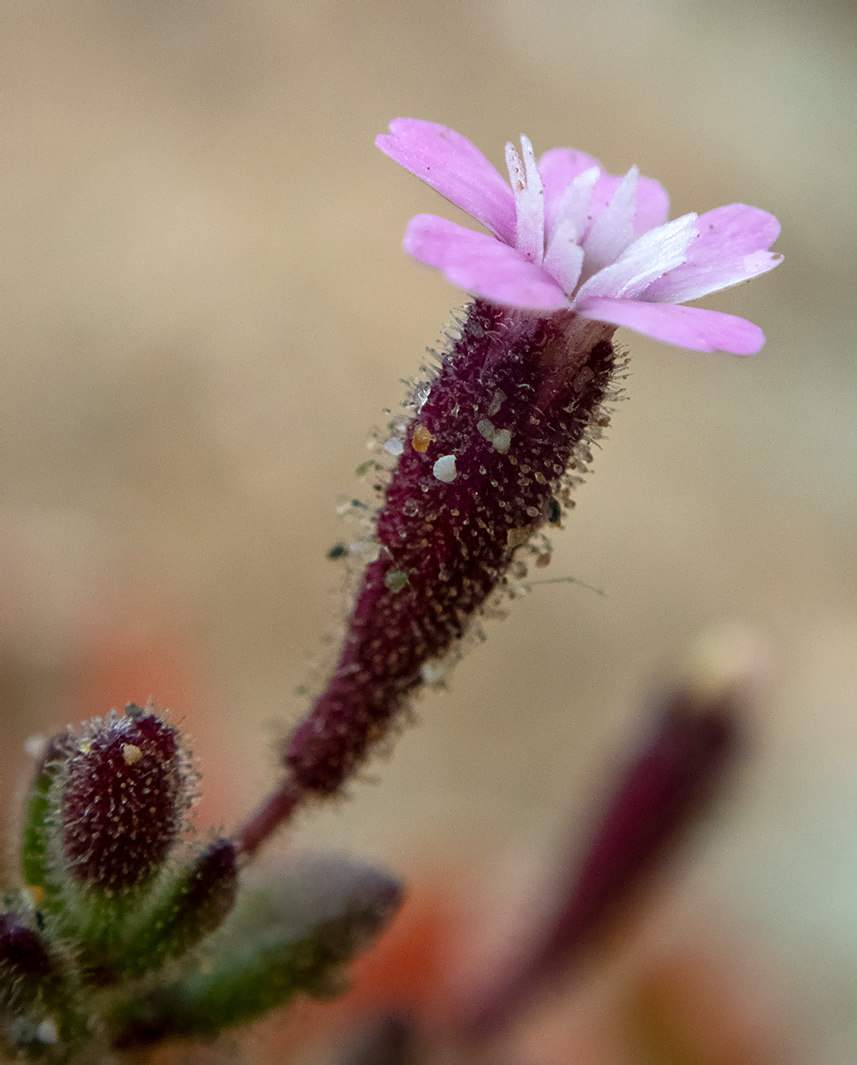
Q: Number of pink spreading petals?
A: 5